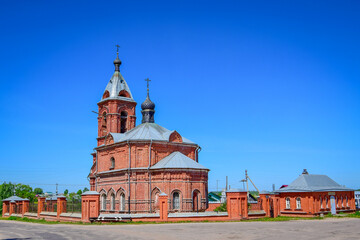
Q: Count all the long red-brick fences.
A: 1